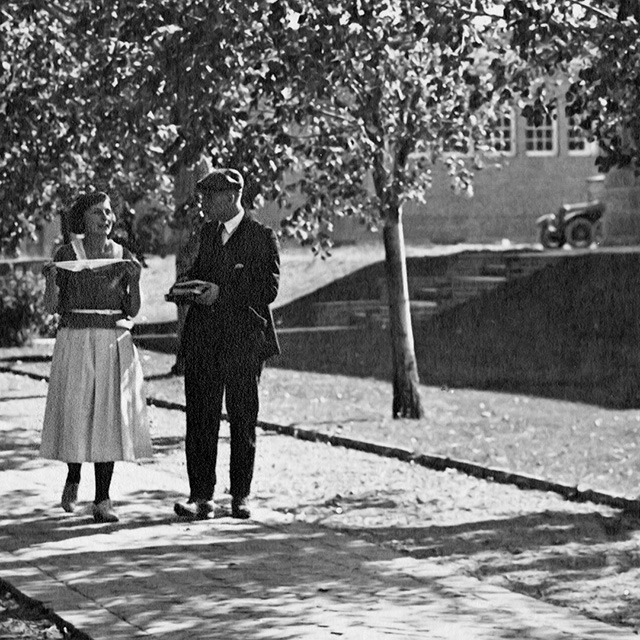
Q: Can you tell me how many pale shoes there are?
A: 2